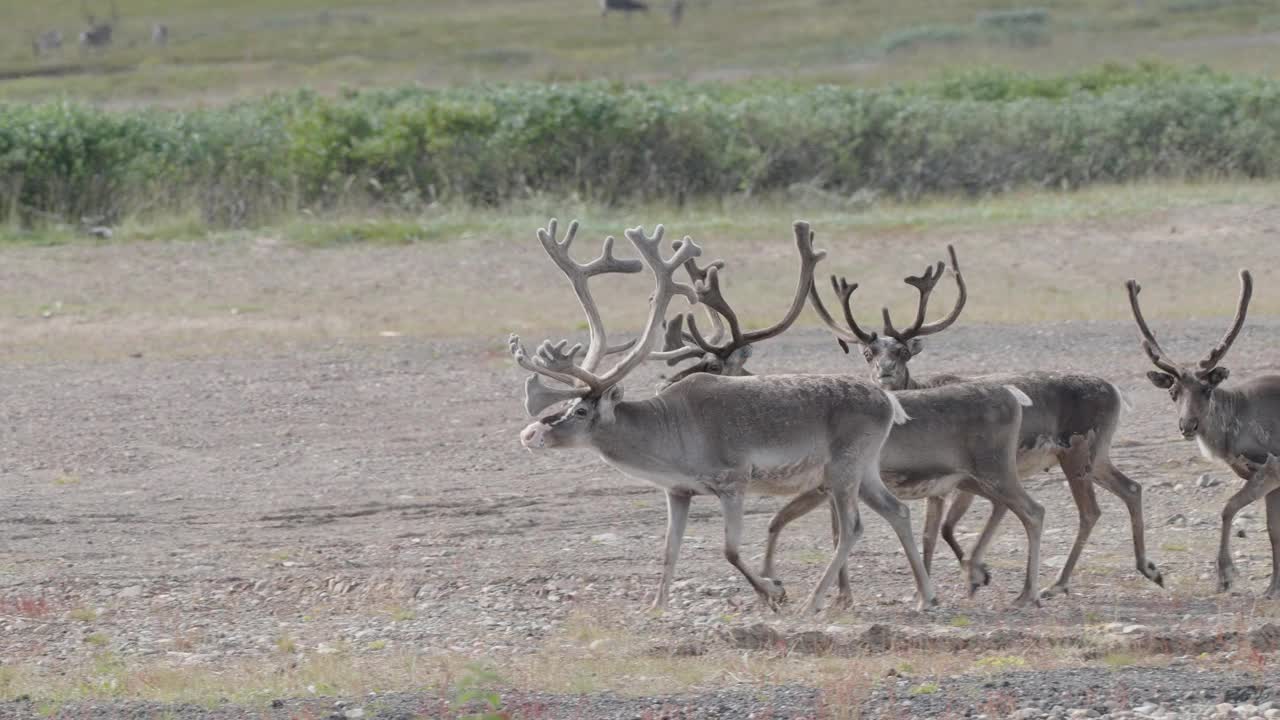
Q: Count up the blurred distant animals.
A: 5